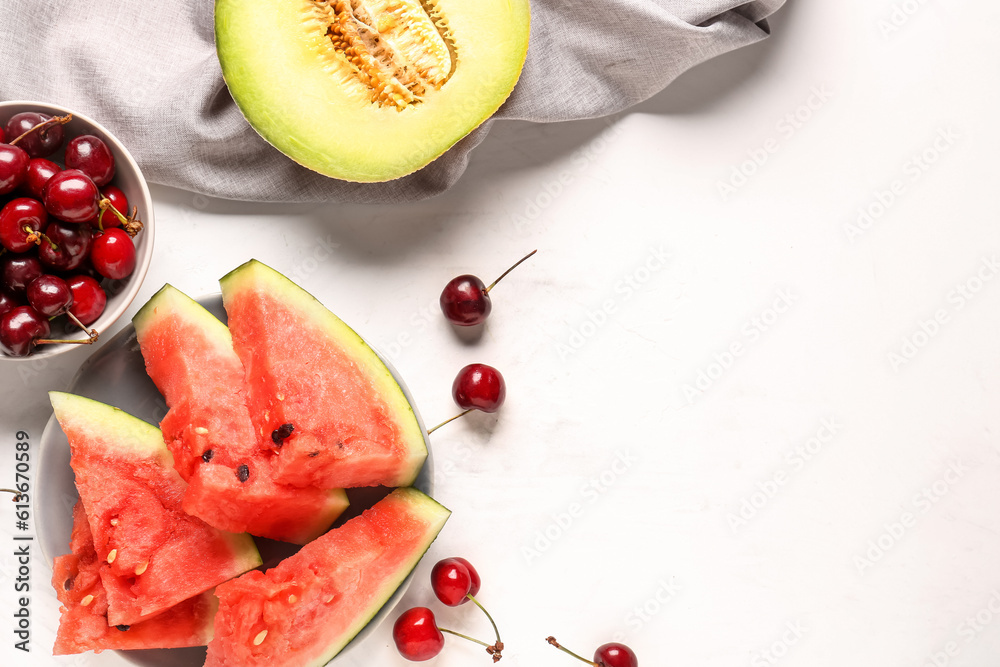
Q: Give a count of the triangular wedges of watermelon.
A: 5